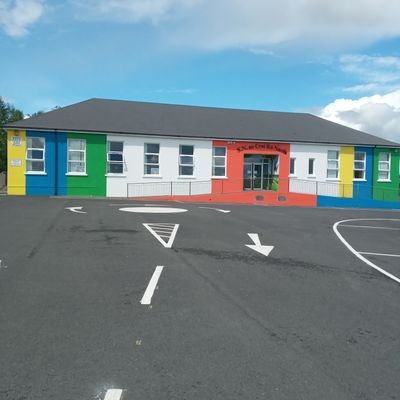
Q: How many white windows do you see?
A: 11